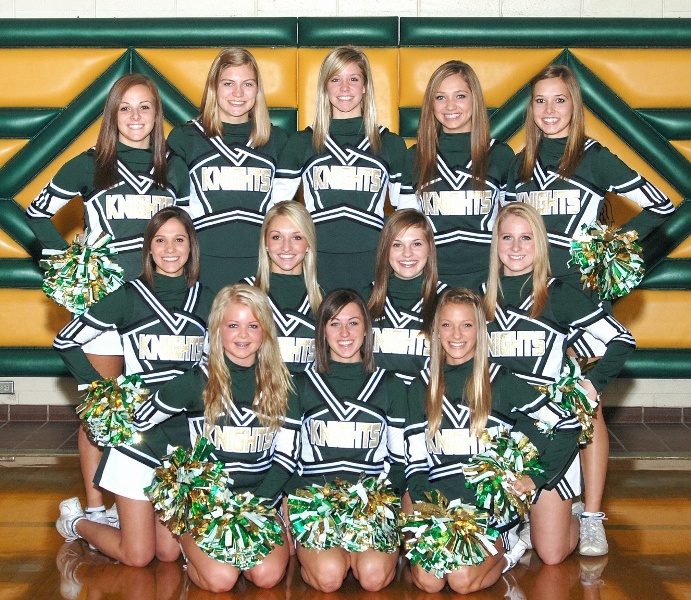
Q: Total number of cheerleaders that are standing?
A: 5